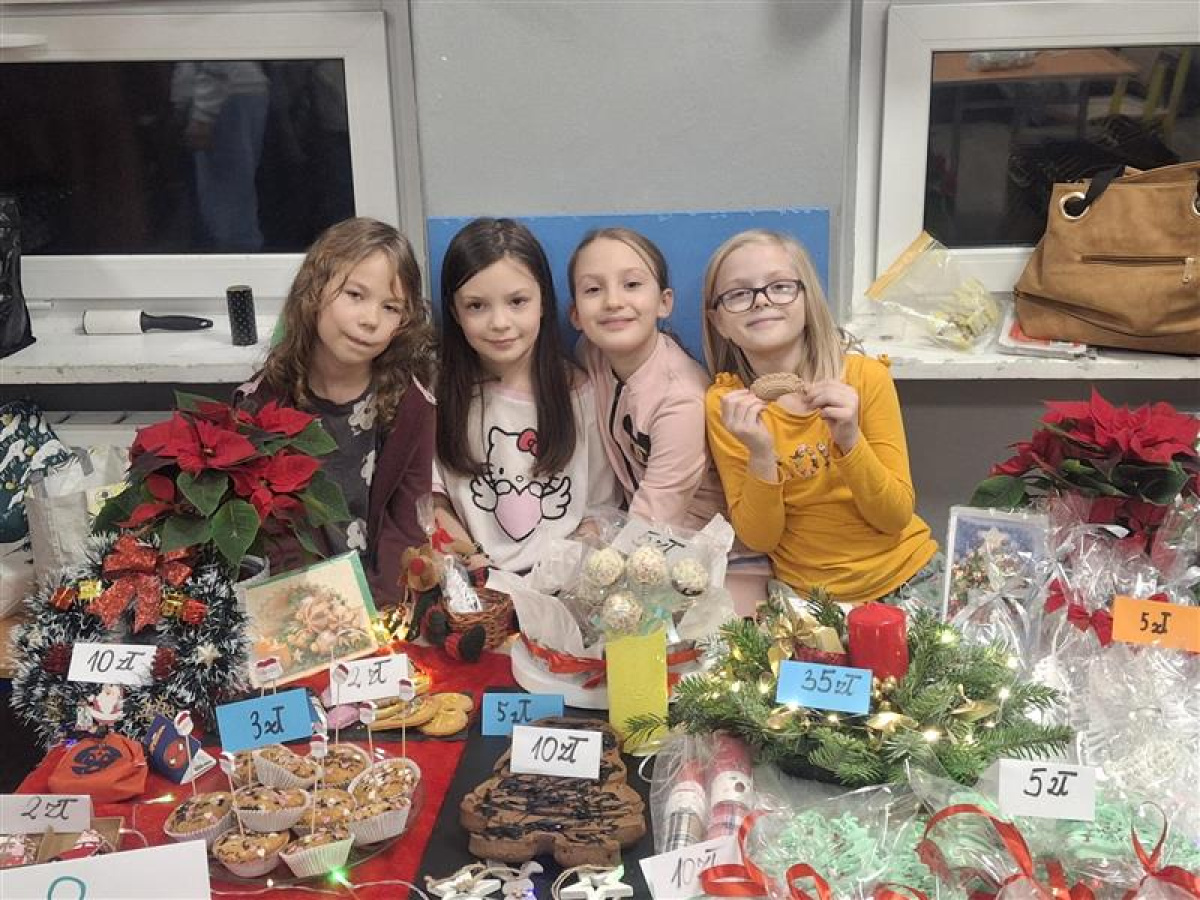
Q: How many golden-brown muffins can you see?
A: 10